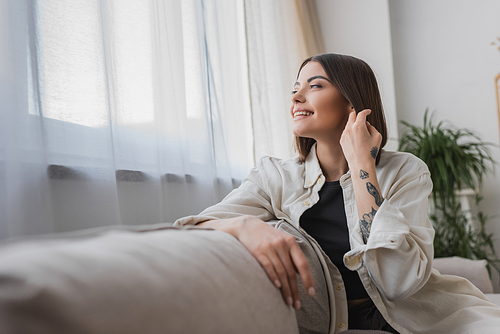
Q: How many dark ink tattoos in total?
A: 4